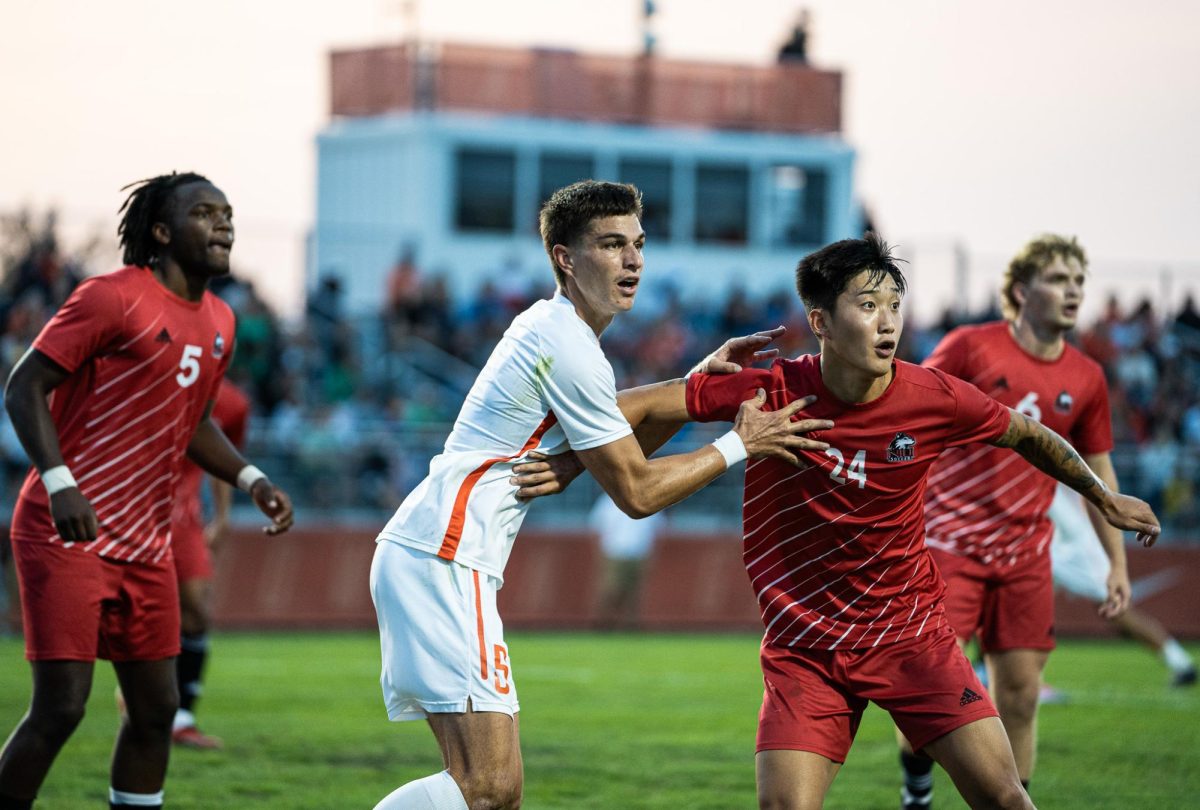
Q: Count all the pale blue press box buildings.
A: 1